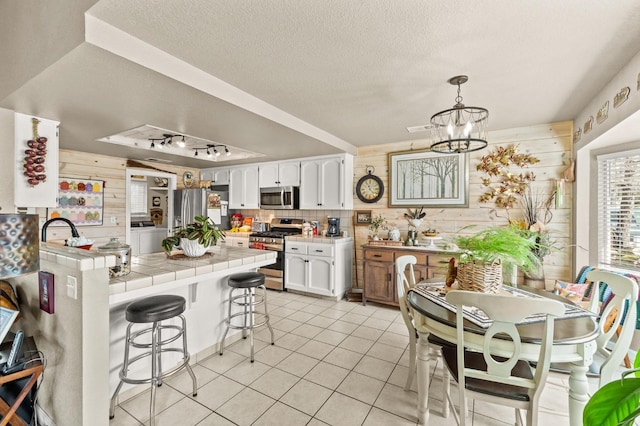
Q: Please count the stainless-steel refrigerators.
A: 1